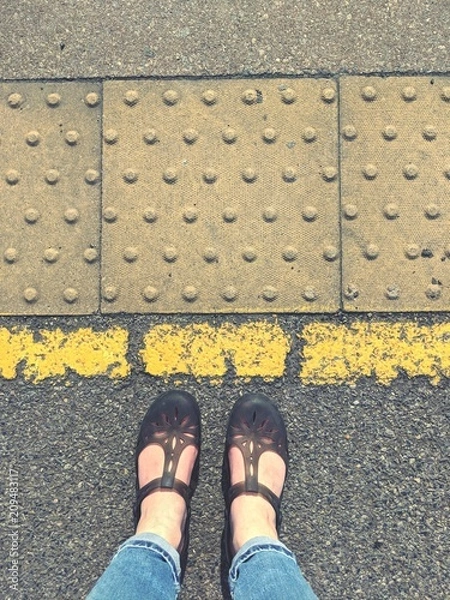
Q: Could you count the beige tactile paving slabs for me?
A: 3